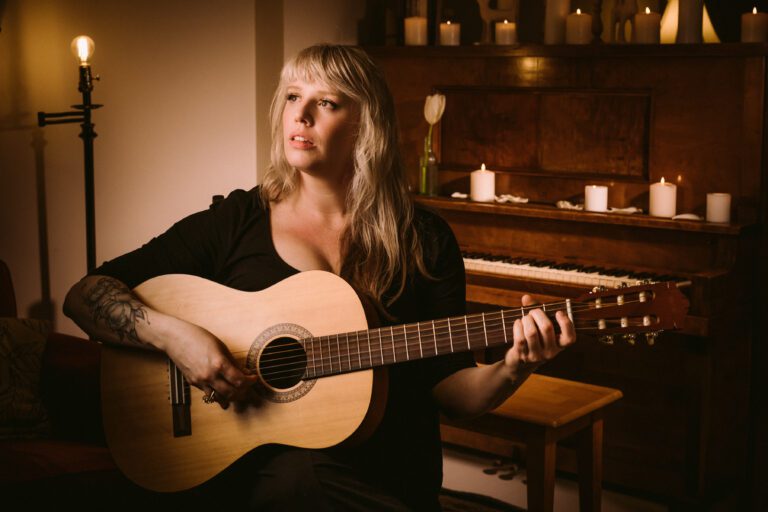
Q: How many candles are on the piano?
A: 10